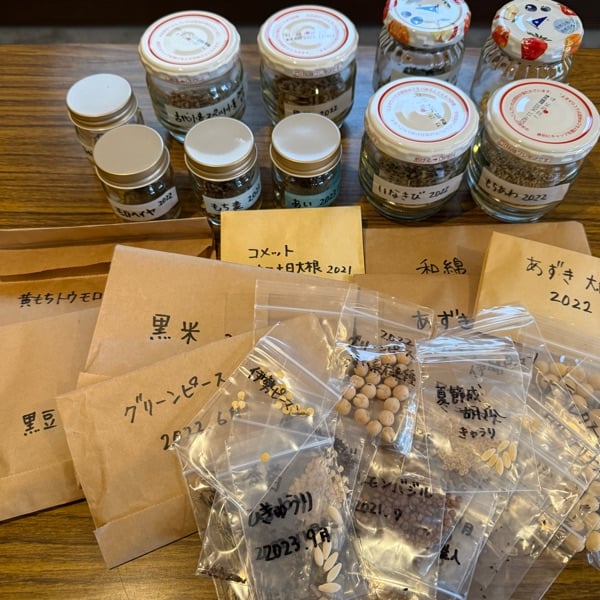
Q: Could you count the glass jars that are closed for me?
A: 10